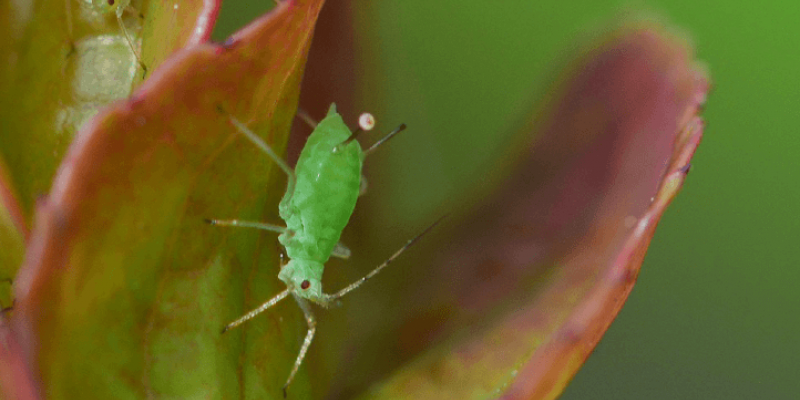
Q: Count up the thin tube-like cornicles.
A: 2